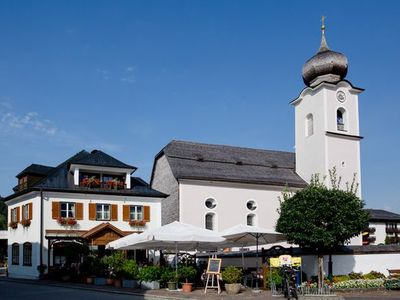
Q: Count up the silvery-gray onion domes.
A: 1